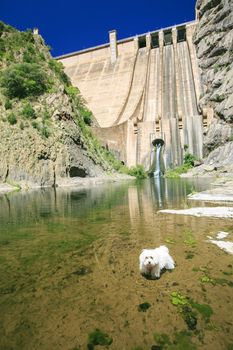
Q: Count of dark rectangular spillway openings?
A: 4